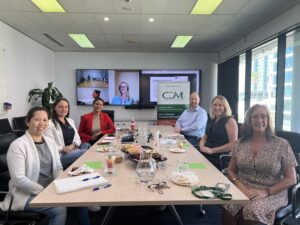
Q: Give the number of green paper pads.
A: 3